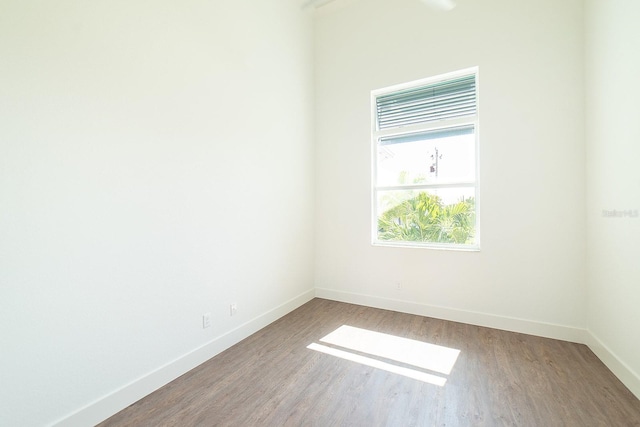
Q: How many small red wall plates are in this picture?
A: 0